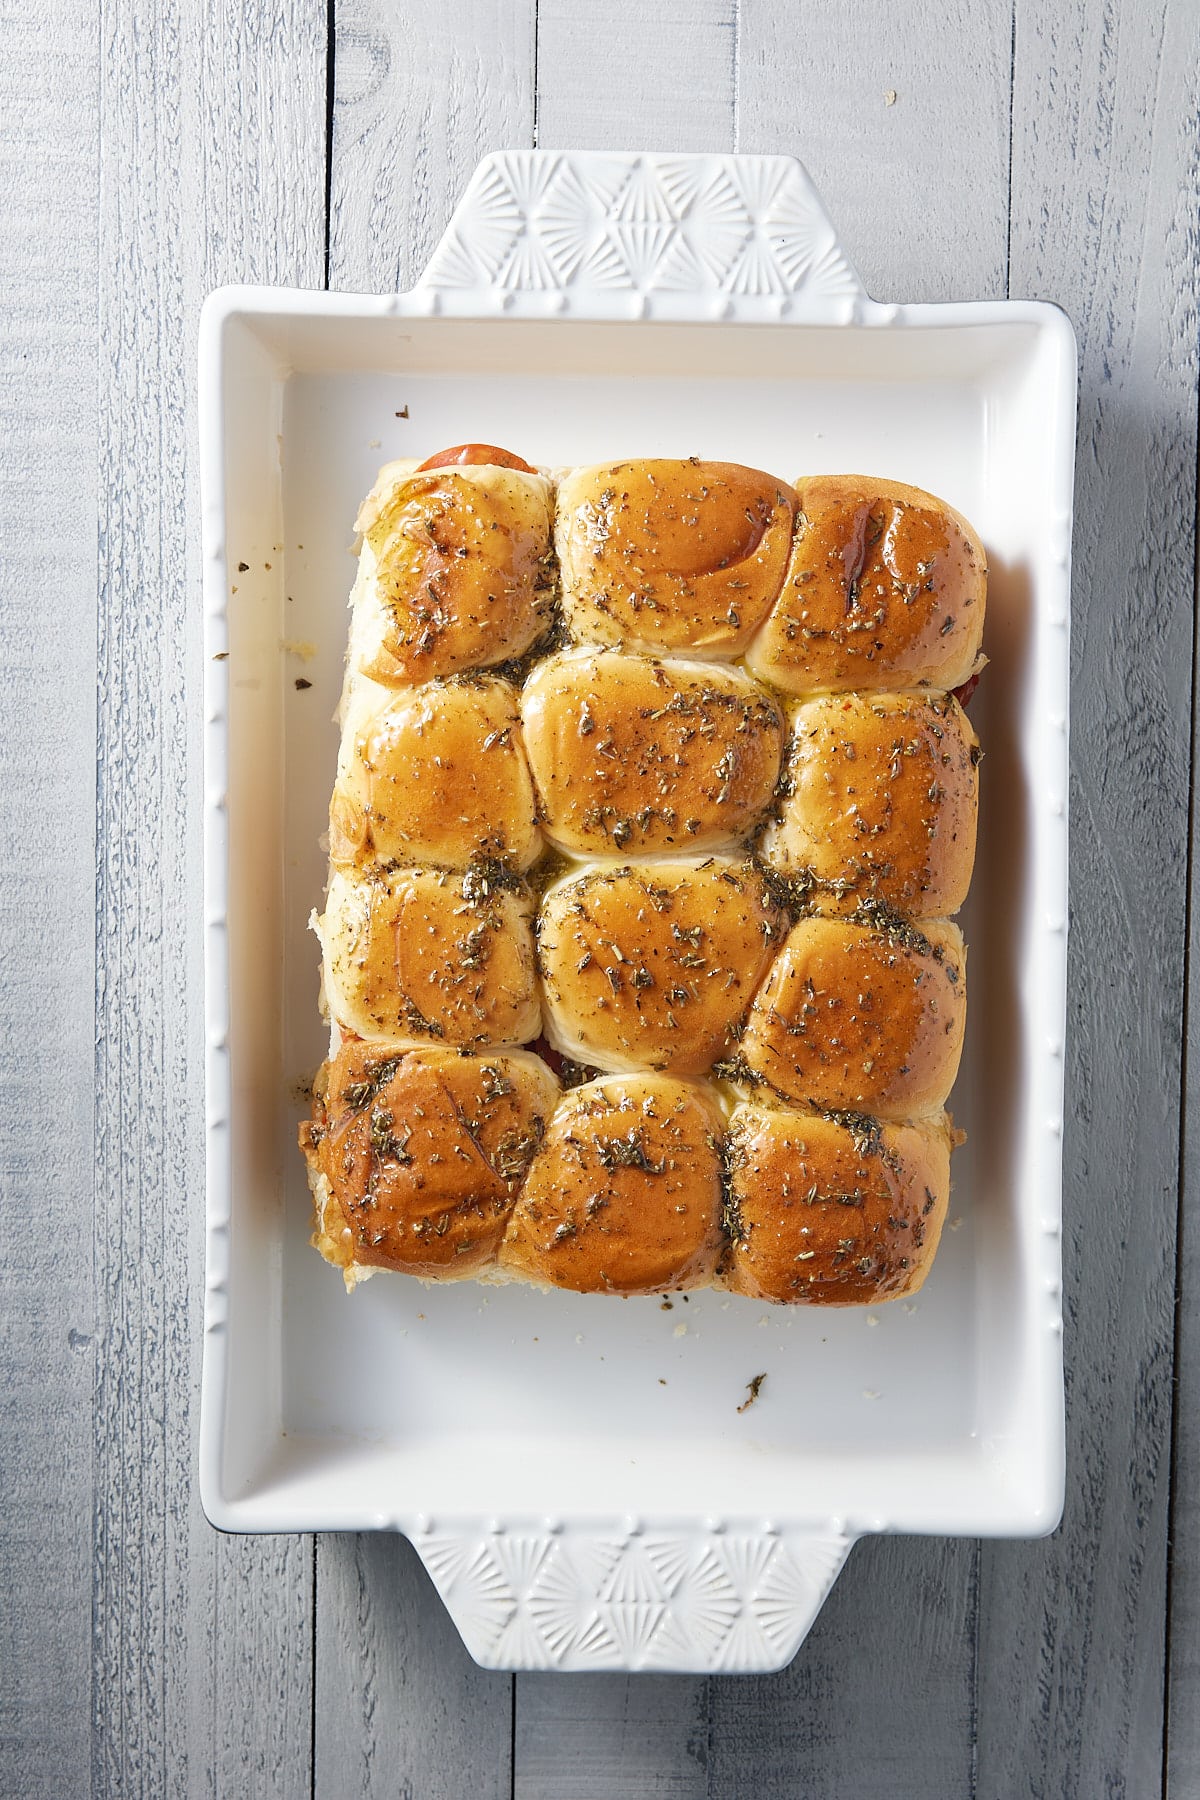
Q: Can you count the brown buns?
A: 12